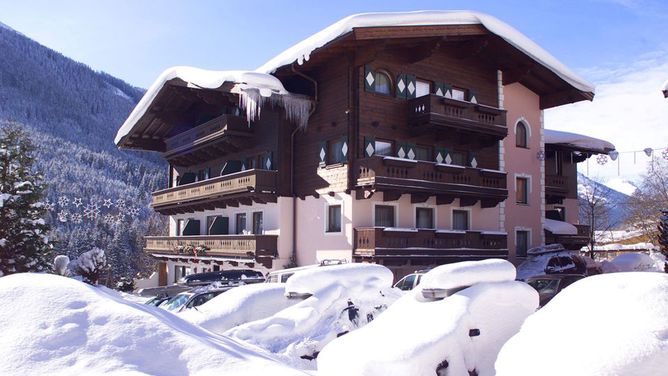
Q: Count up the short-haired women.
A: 0